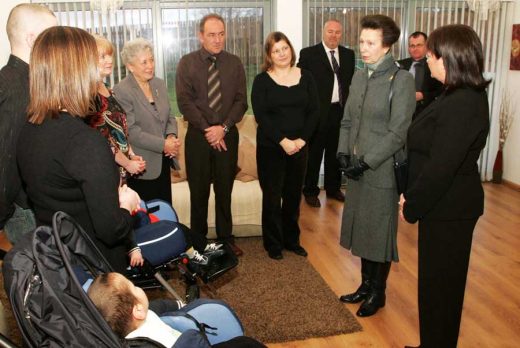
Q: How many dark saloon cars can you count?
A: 0